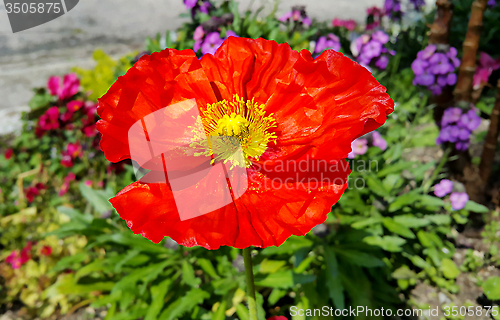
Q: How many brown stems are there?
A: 3